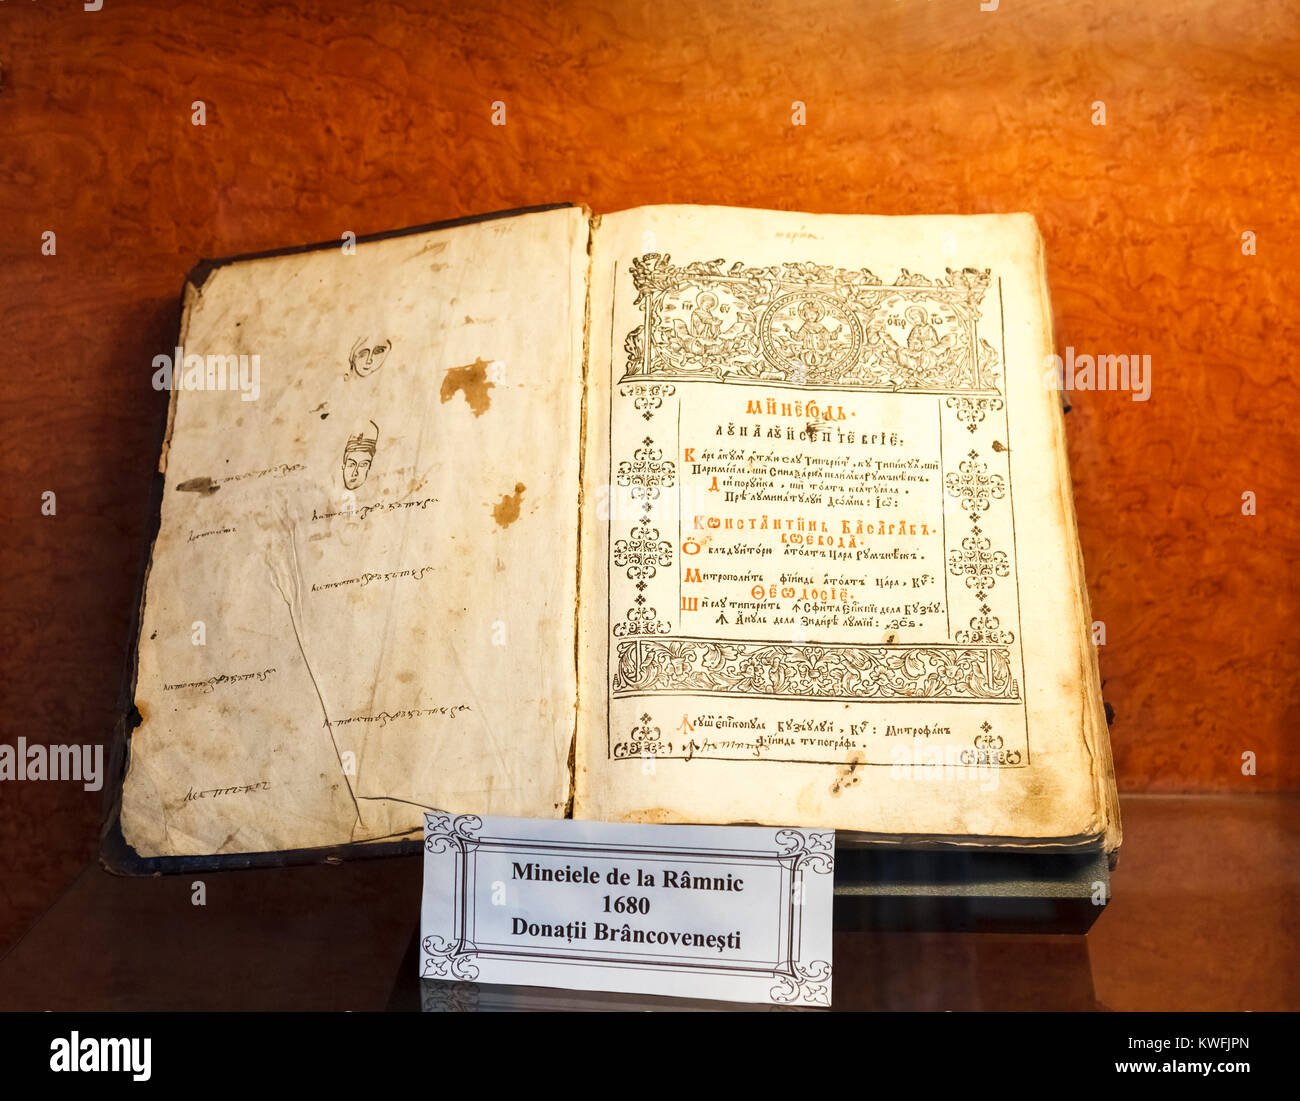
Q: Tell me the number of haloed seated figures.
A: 3